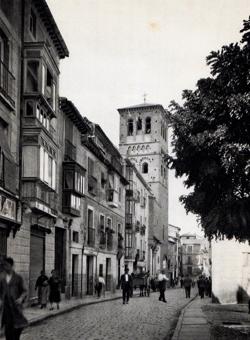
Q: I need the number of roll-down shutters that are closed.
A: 1